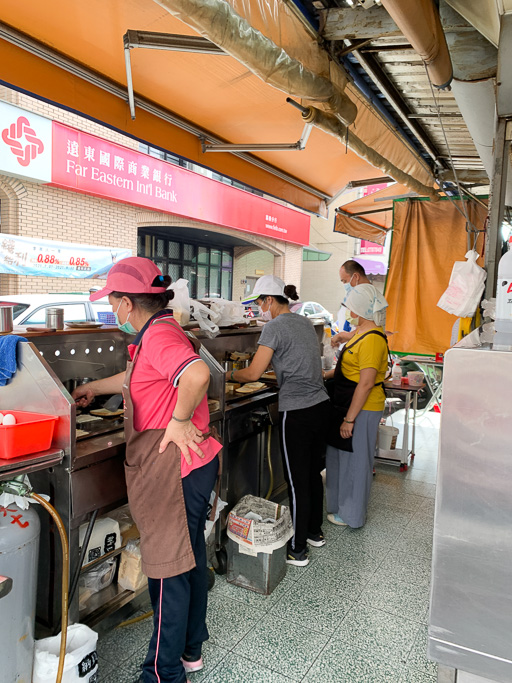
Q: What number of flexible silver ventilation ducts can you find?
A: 0